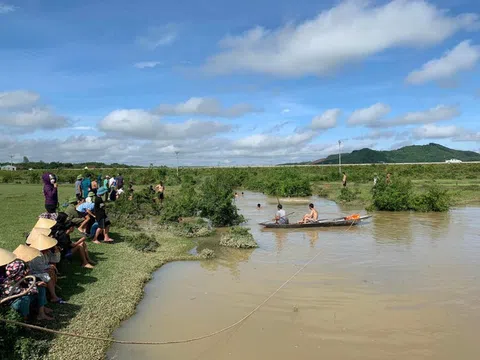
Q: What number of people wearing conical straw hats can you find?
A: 5